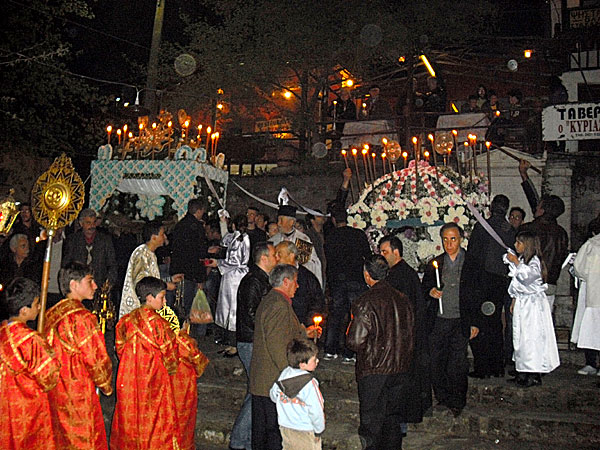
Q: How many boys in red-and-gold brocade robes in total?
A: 4